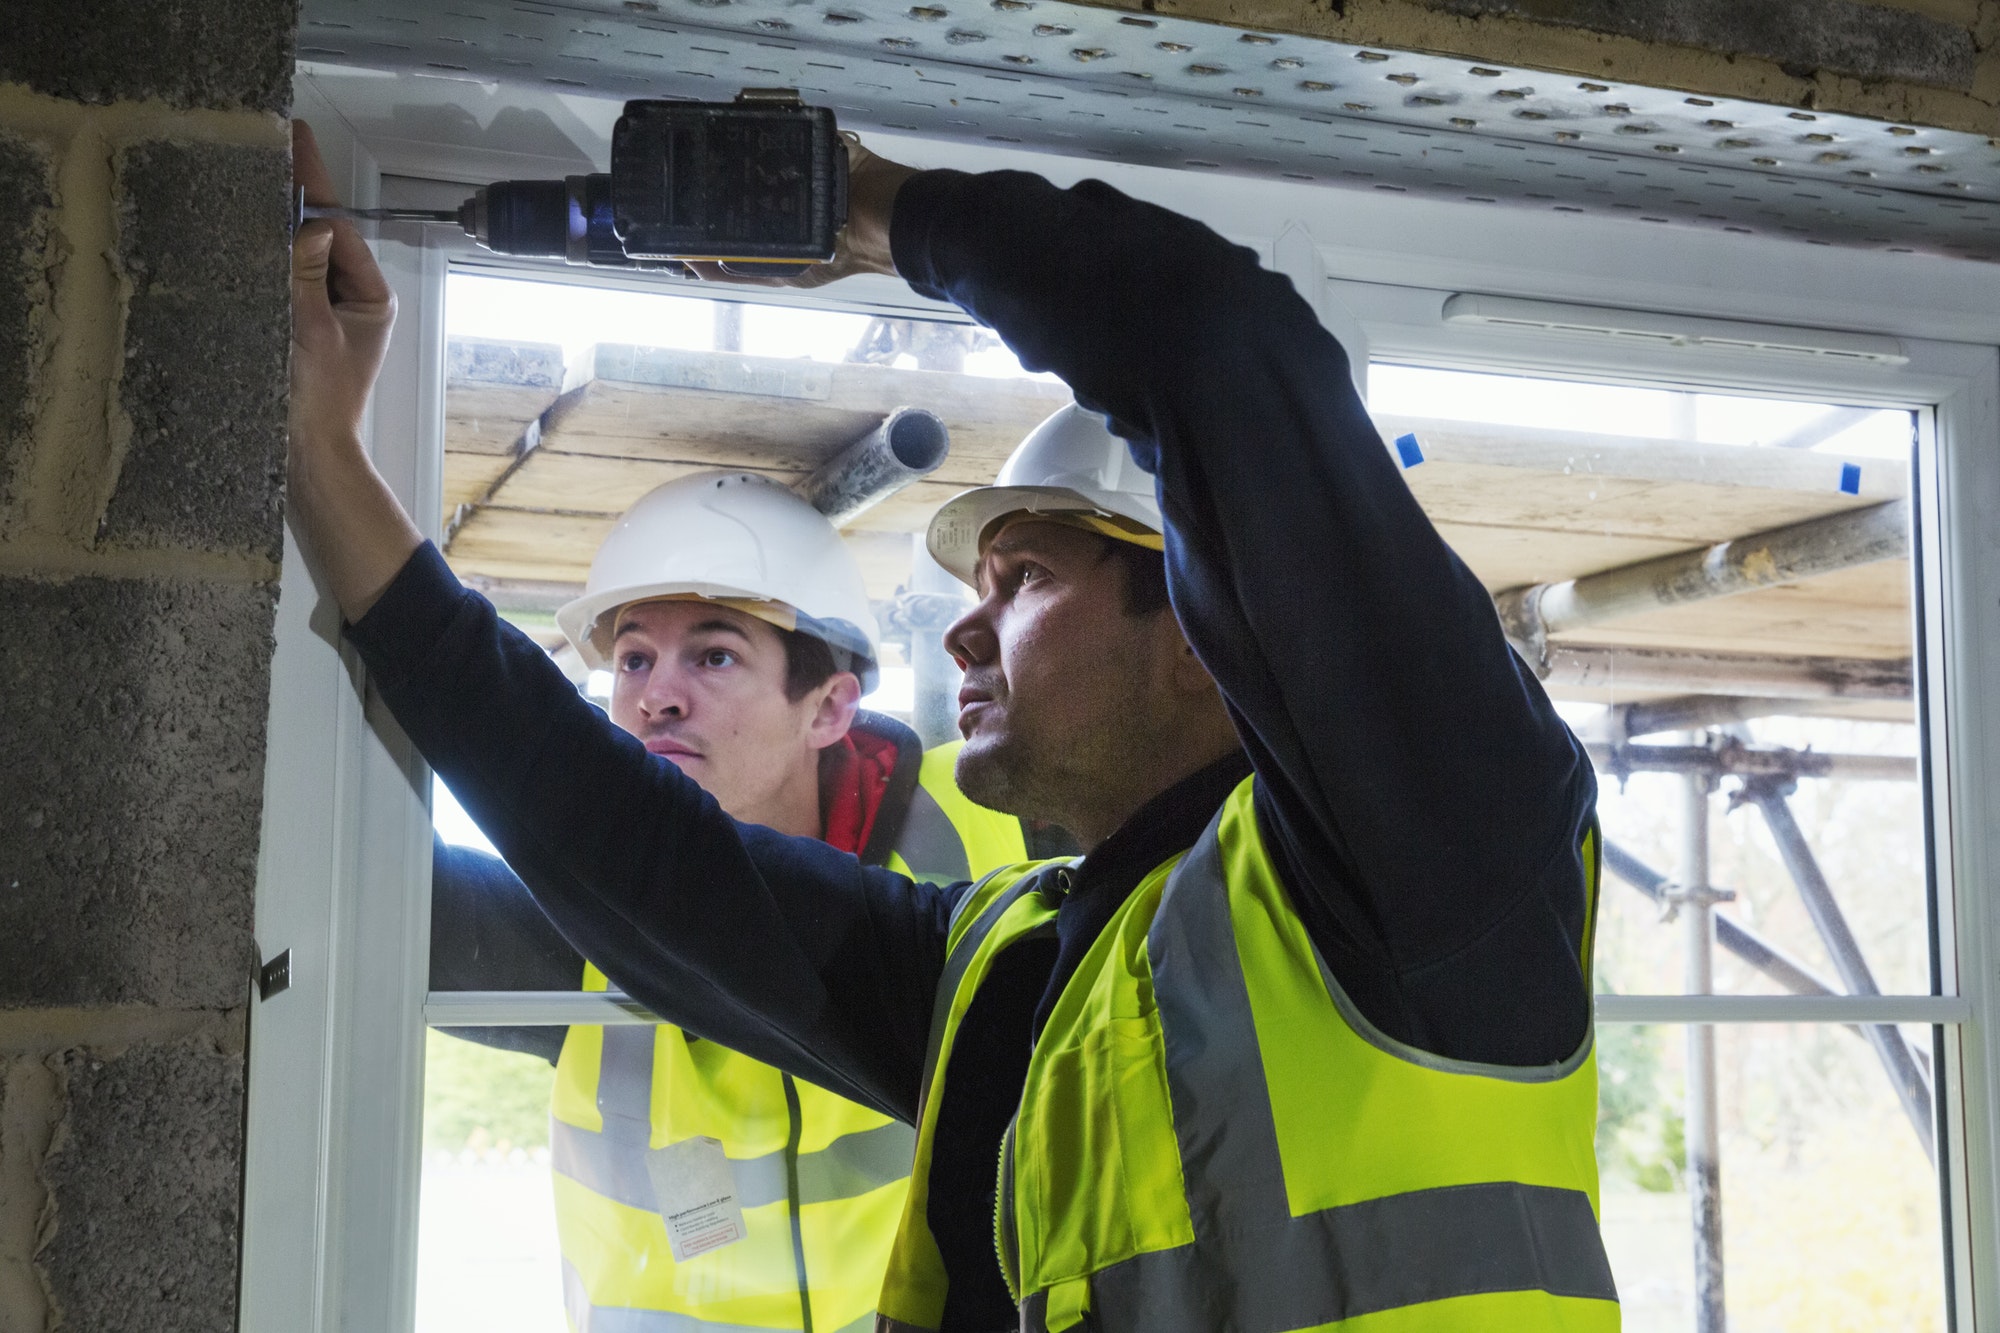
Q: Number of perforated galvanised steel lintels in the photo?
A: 1